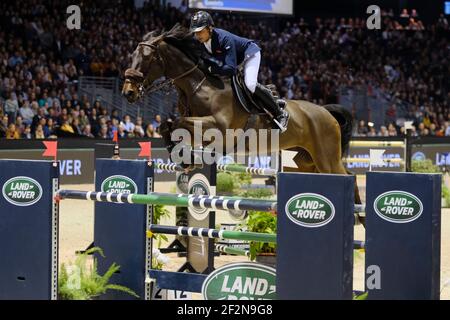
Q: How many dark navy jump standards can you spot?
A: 4